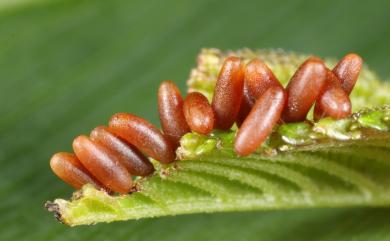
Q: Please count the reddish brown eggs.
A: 12